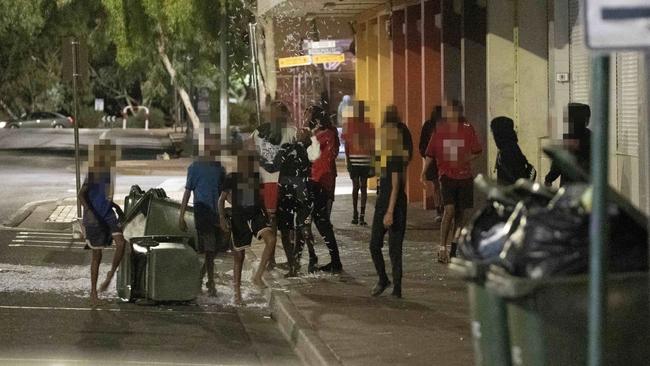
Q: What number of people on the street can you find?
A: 13